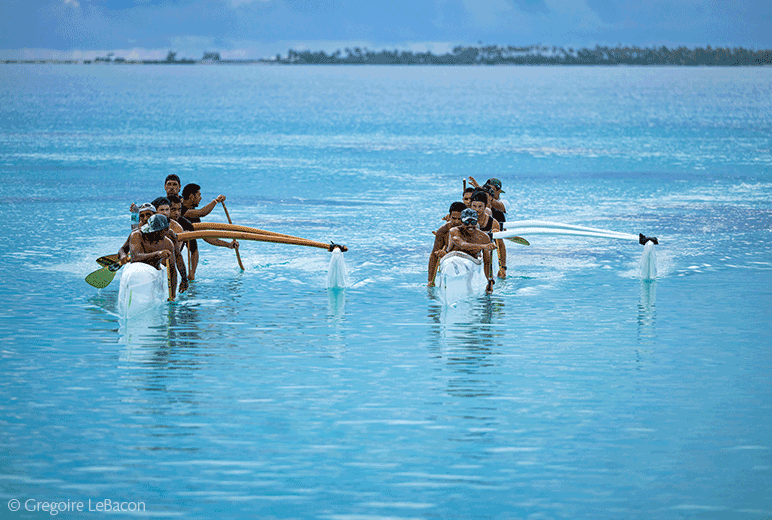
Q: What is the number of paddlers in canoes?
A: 12